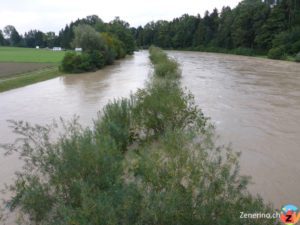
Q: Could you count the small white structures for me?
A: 3